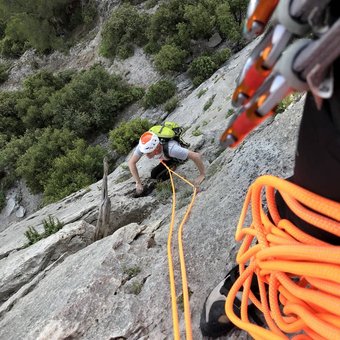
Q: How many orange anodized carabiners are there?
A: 3